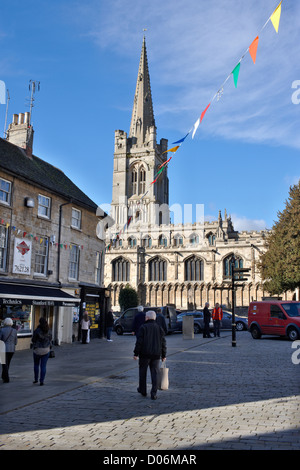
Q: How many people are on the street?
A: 9